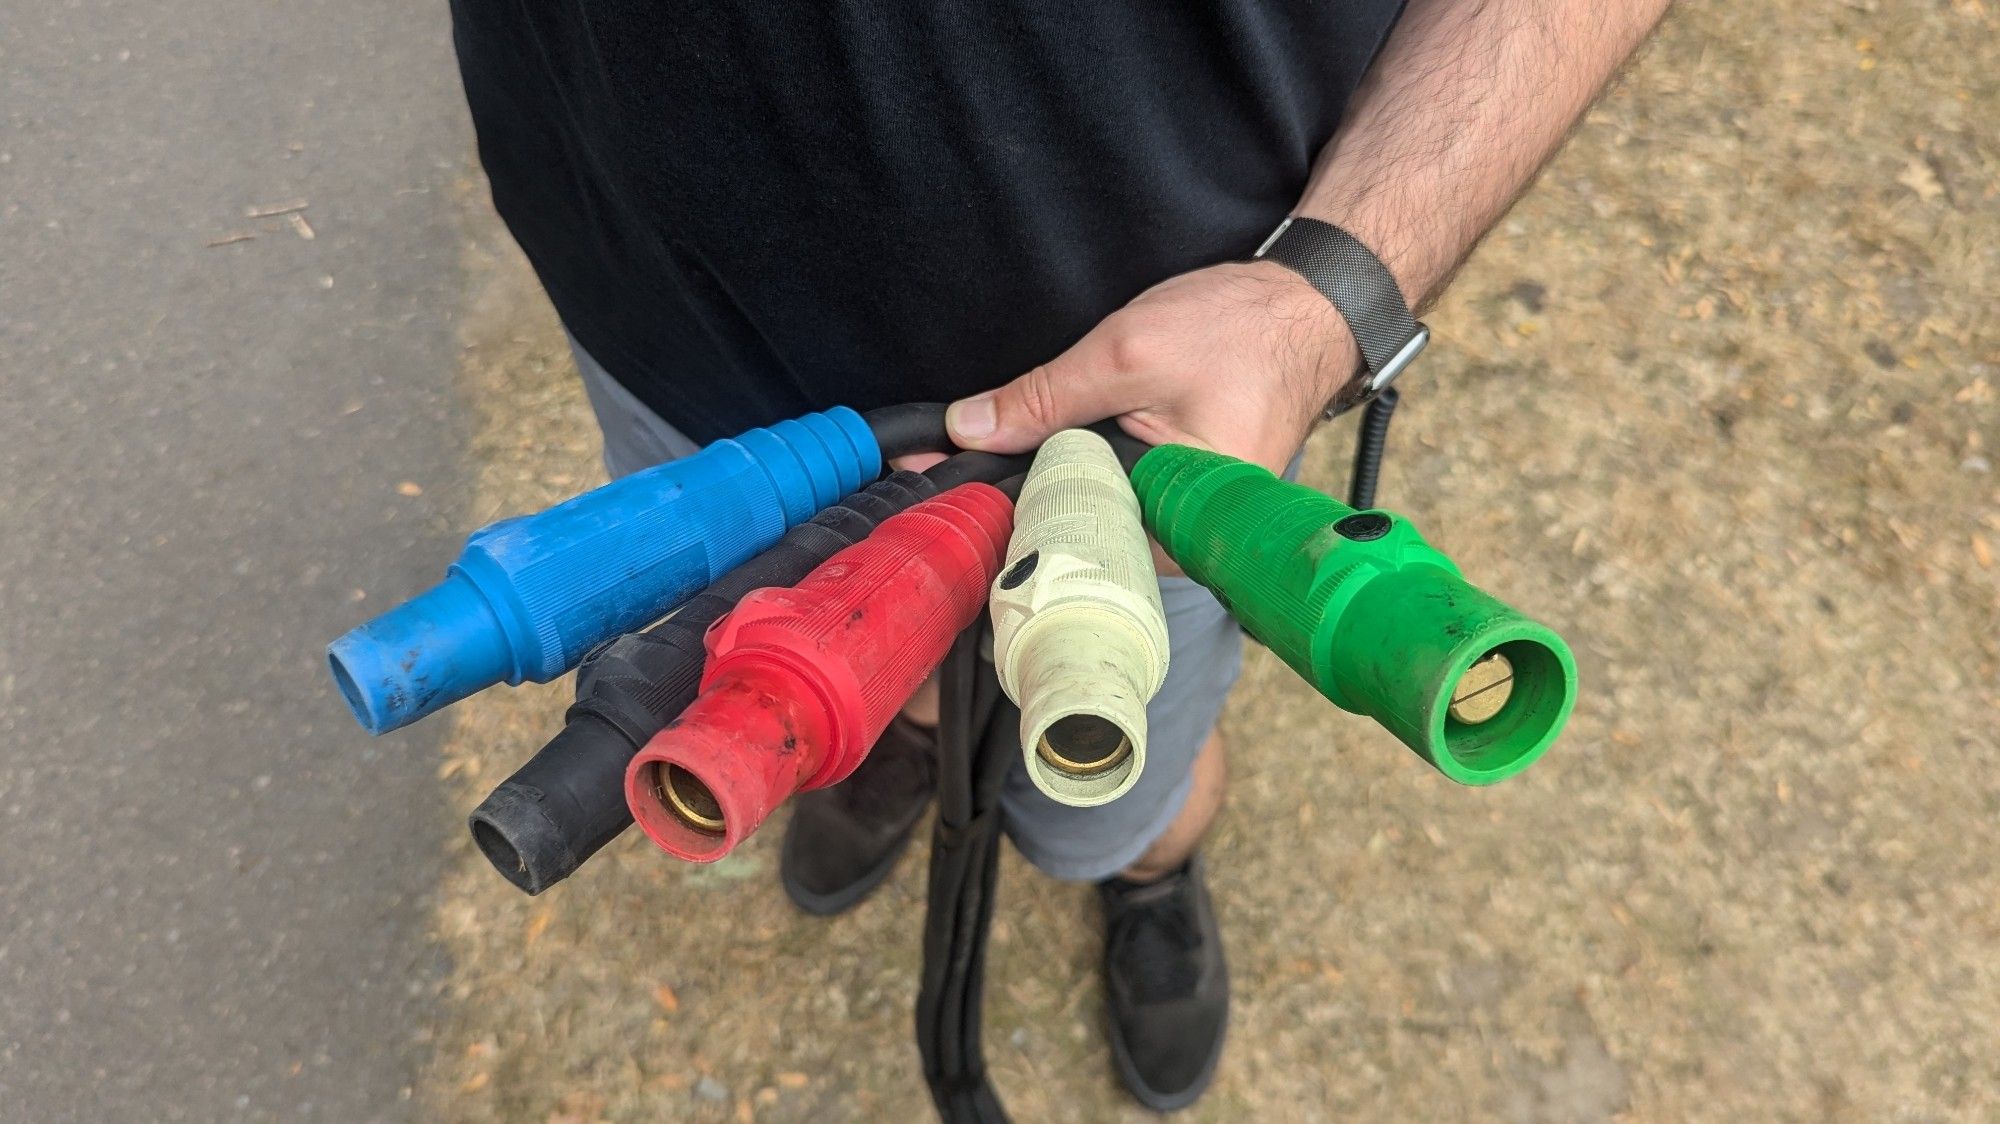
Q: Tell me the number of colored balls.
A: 0